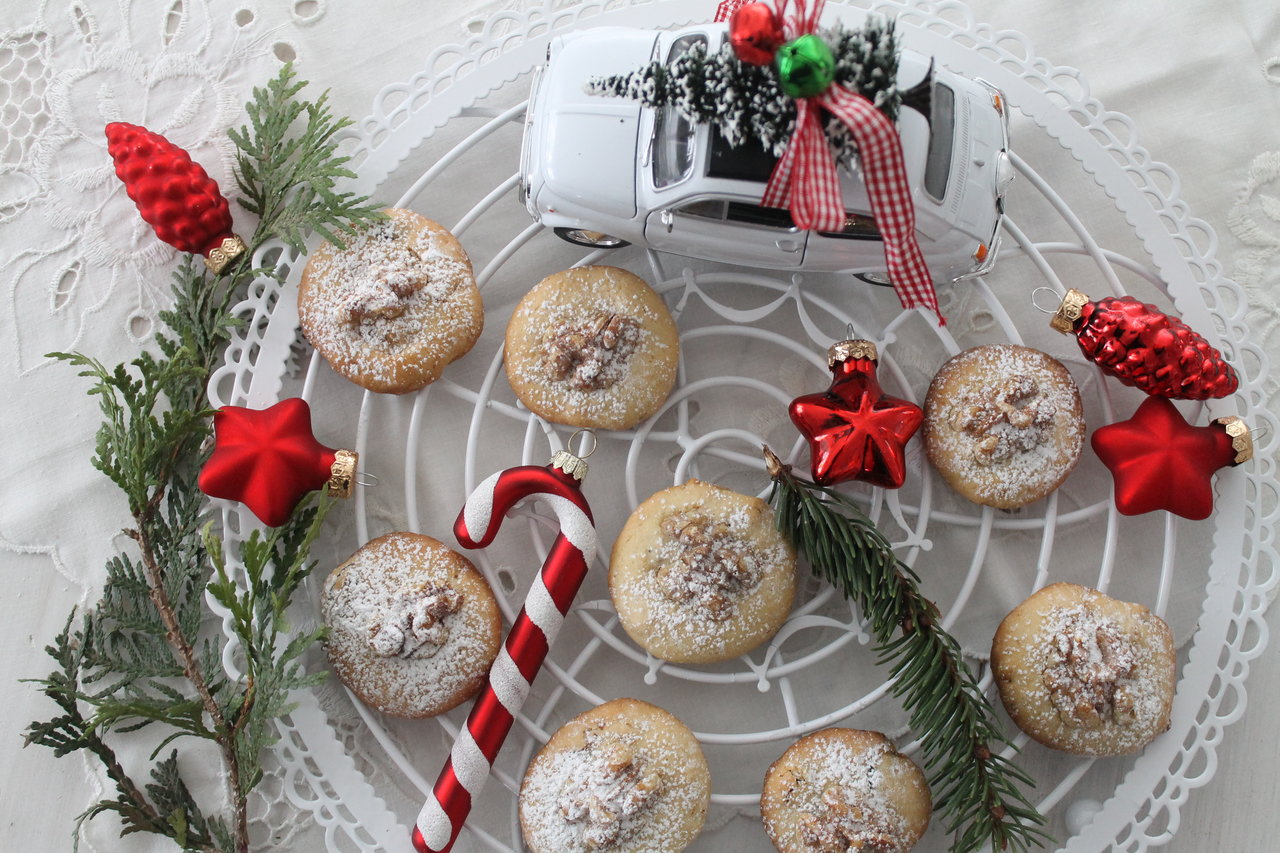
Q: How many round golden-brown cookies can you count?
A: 8